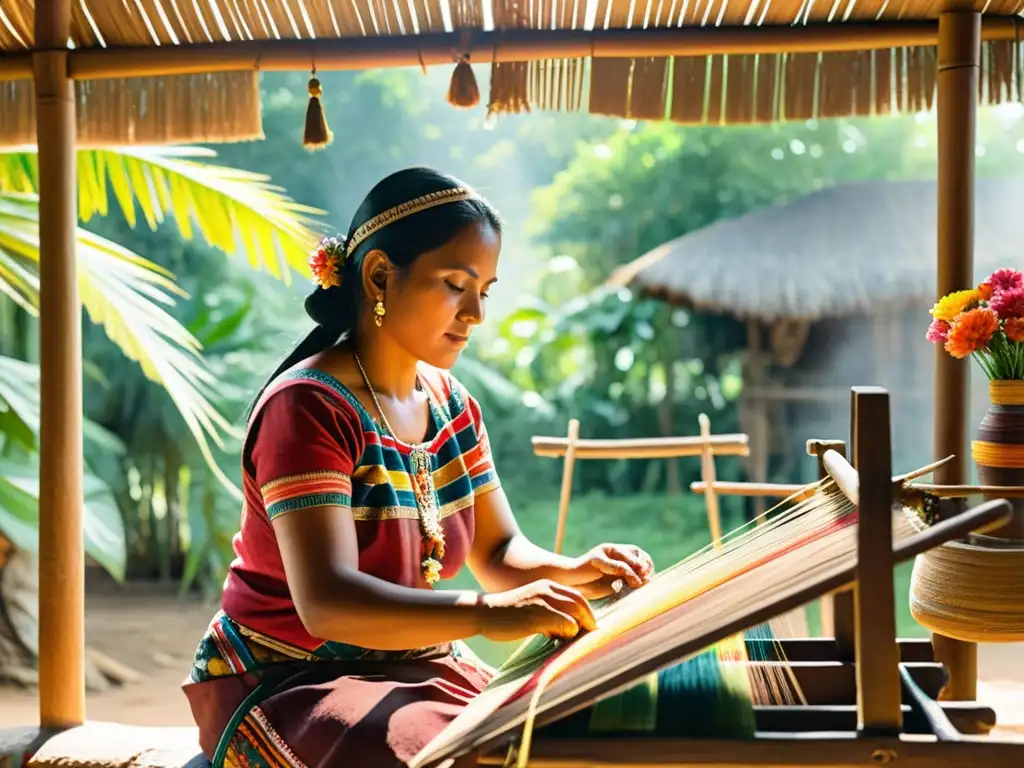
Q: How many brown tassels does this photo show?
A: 2